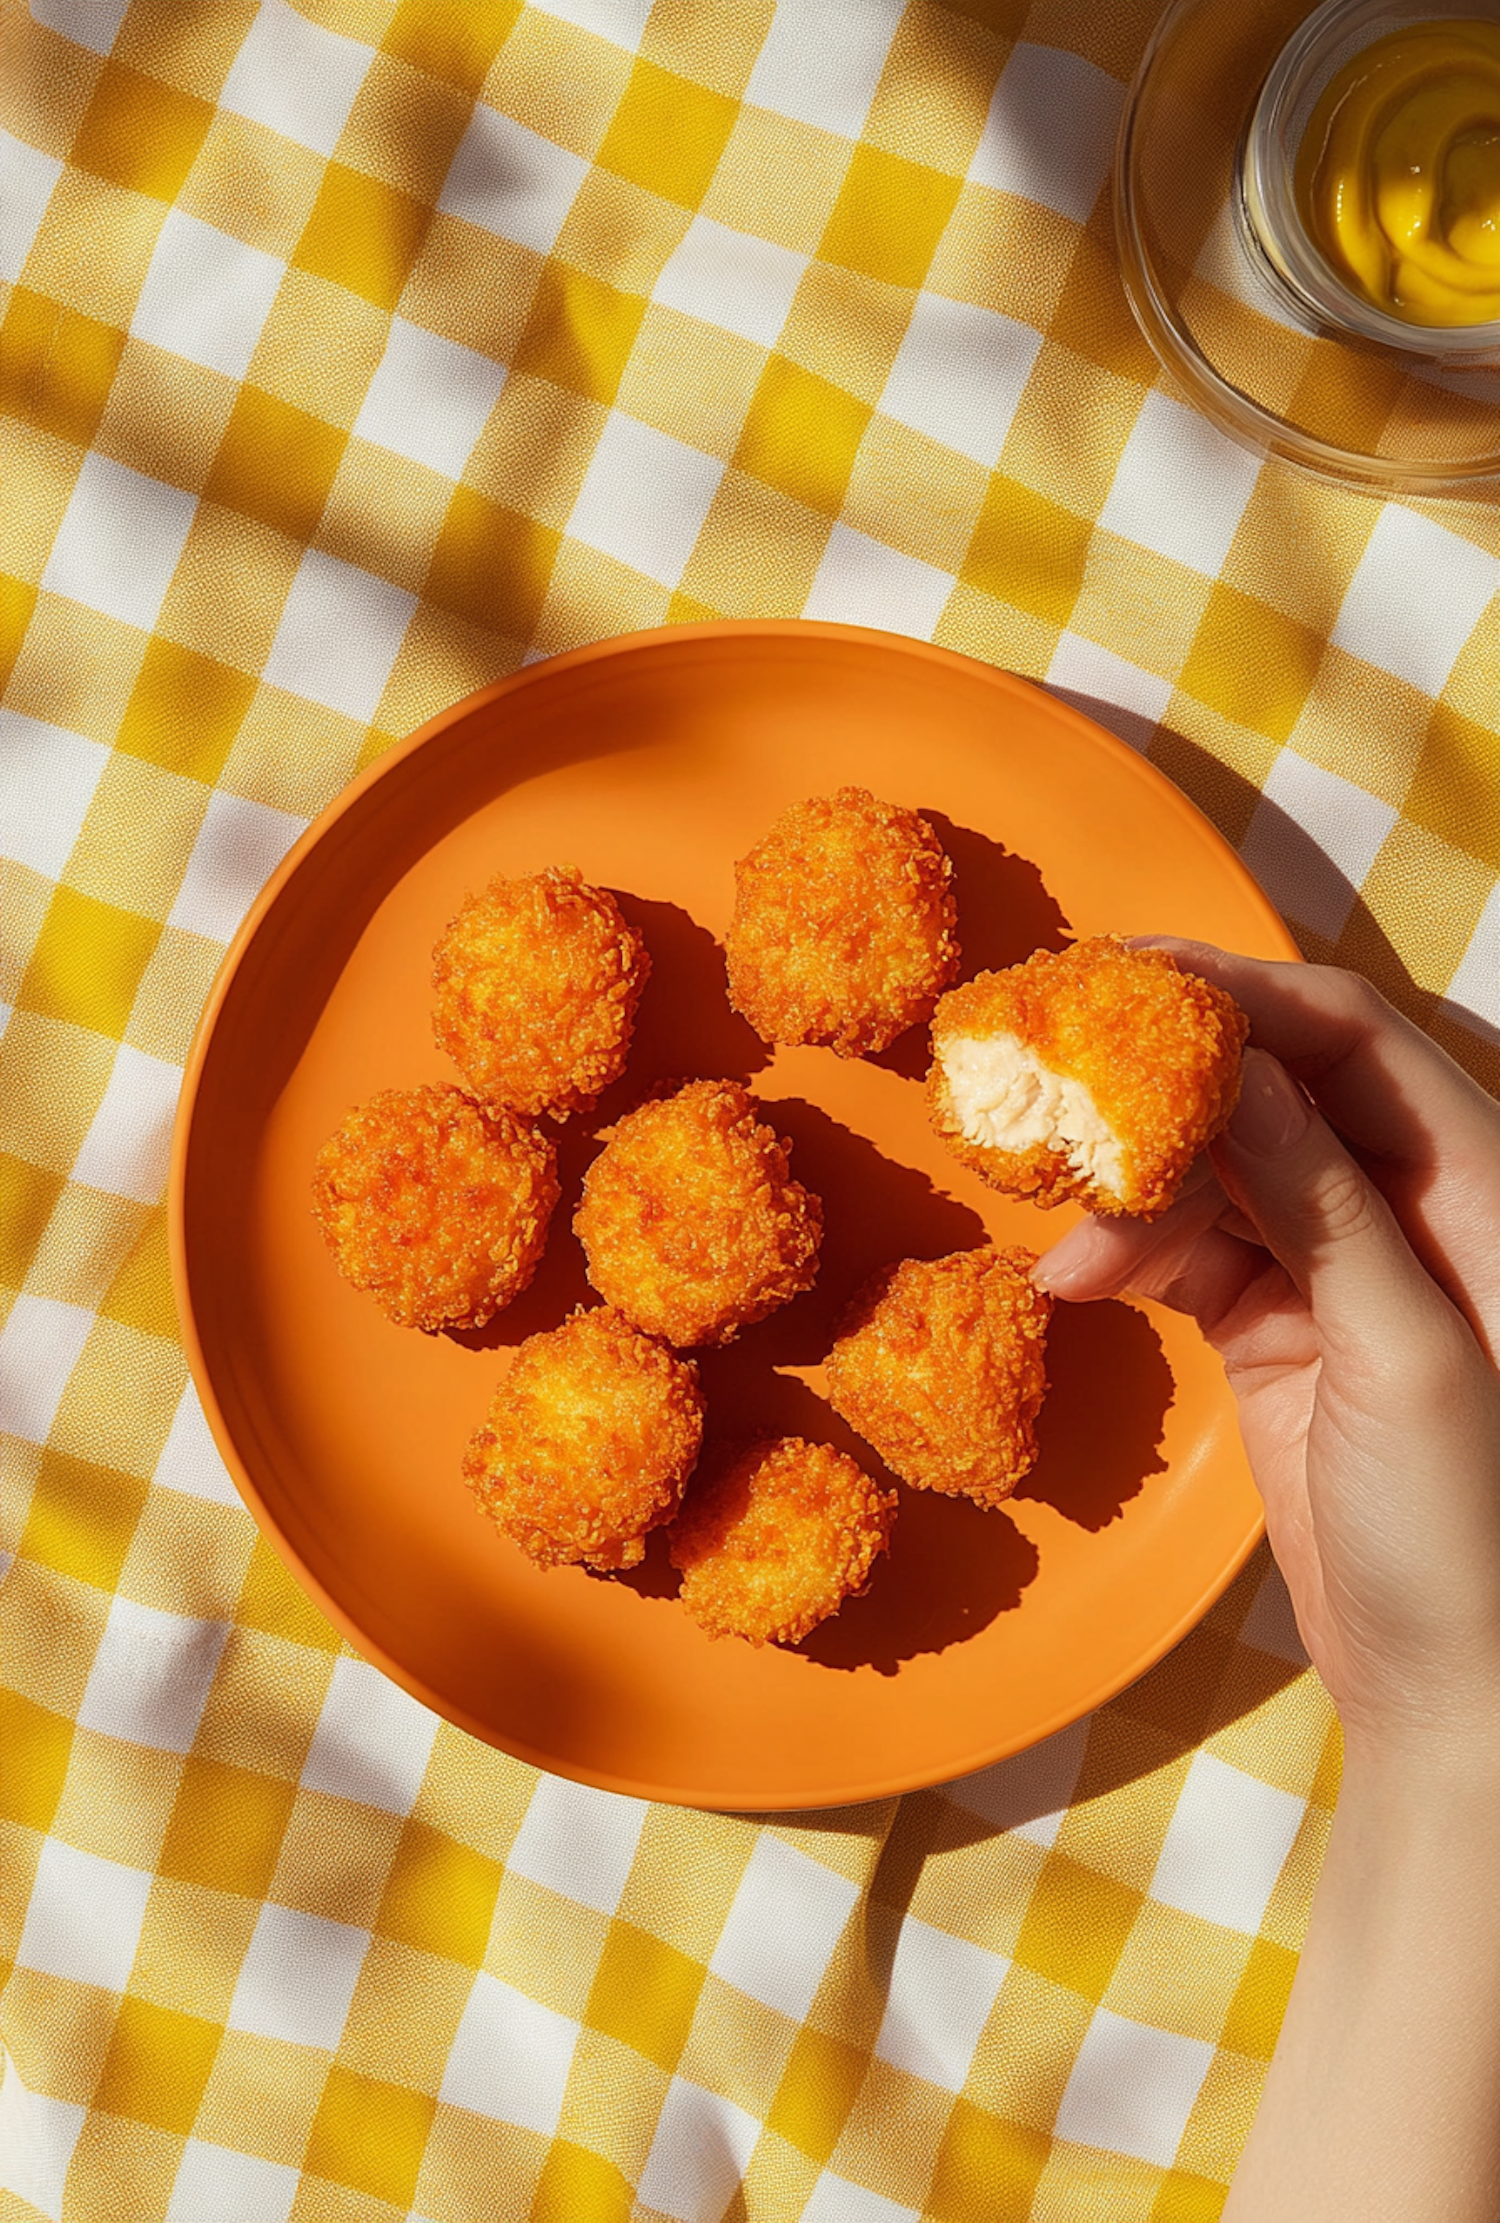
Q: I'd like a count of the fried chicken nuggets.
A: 8